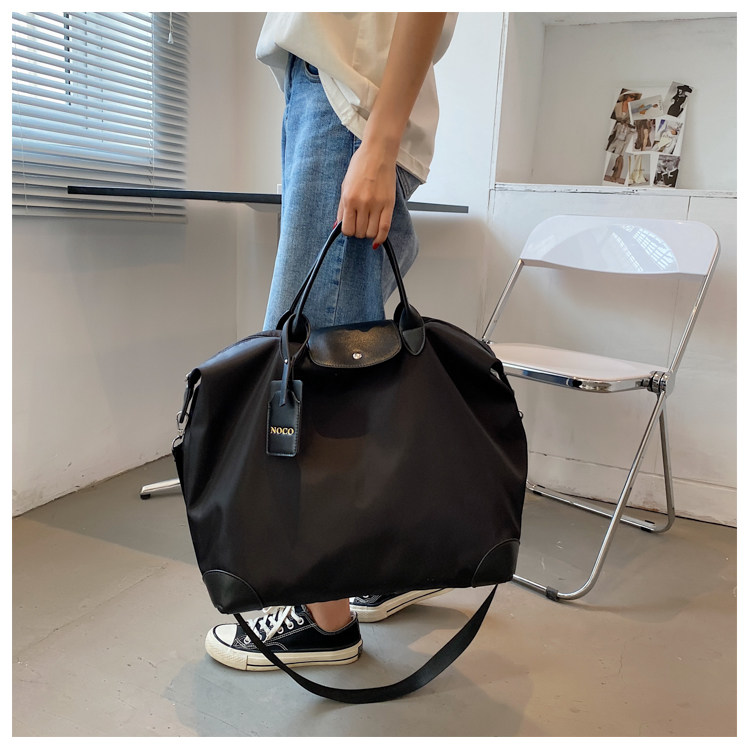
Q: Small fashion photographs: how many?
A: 9